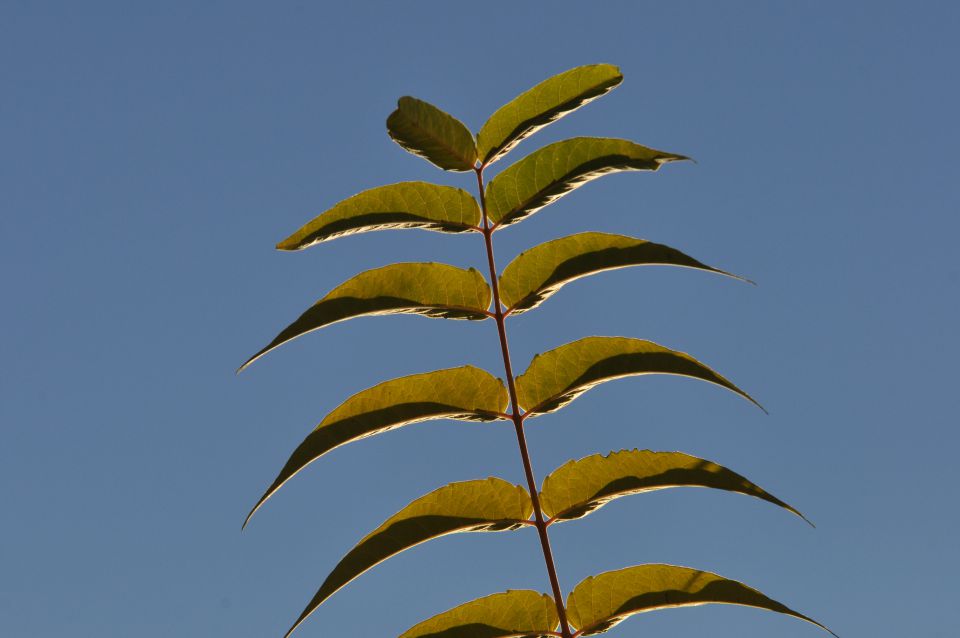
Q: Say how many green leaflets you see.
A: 12